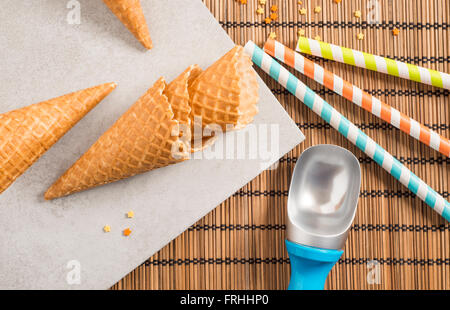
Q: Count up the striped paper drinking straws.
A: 3